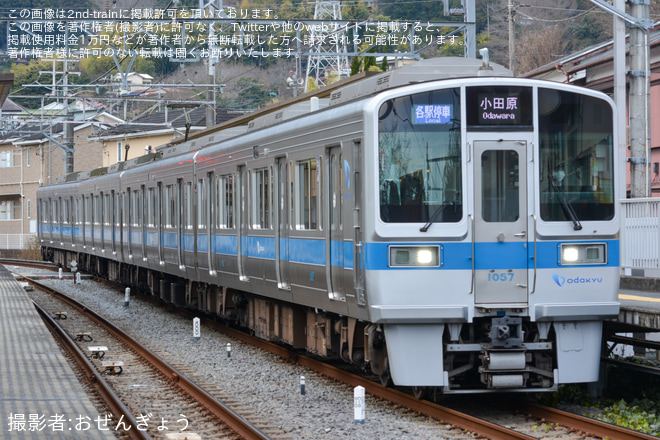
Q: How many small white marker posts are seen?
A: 7